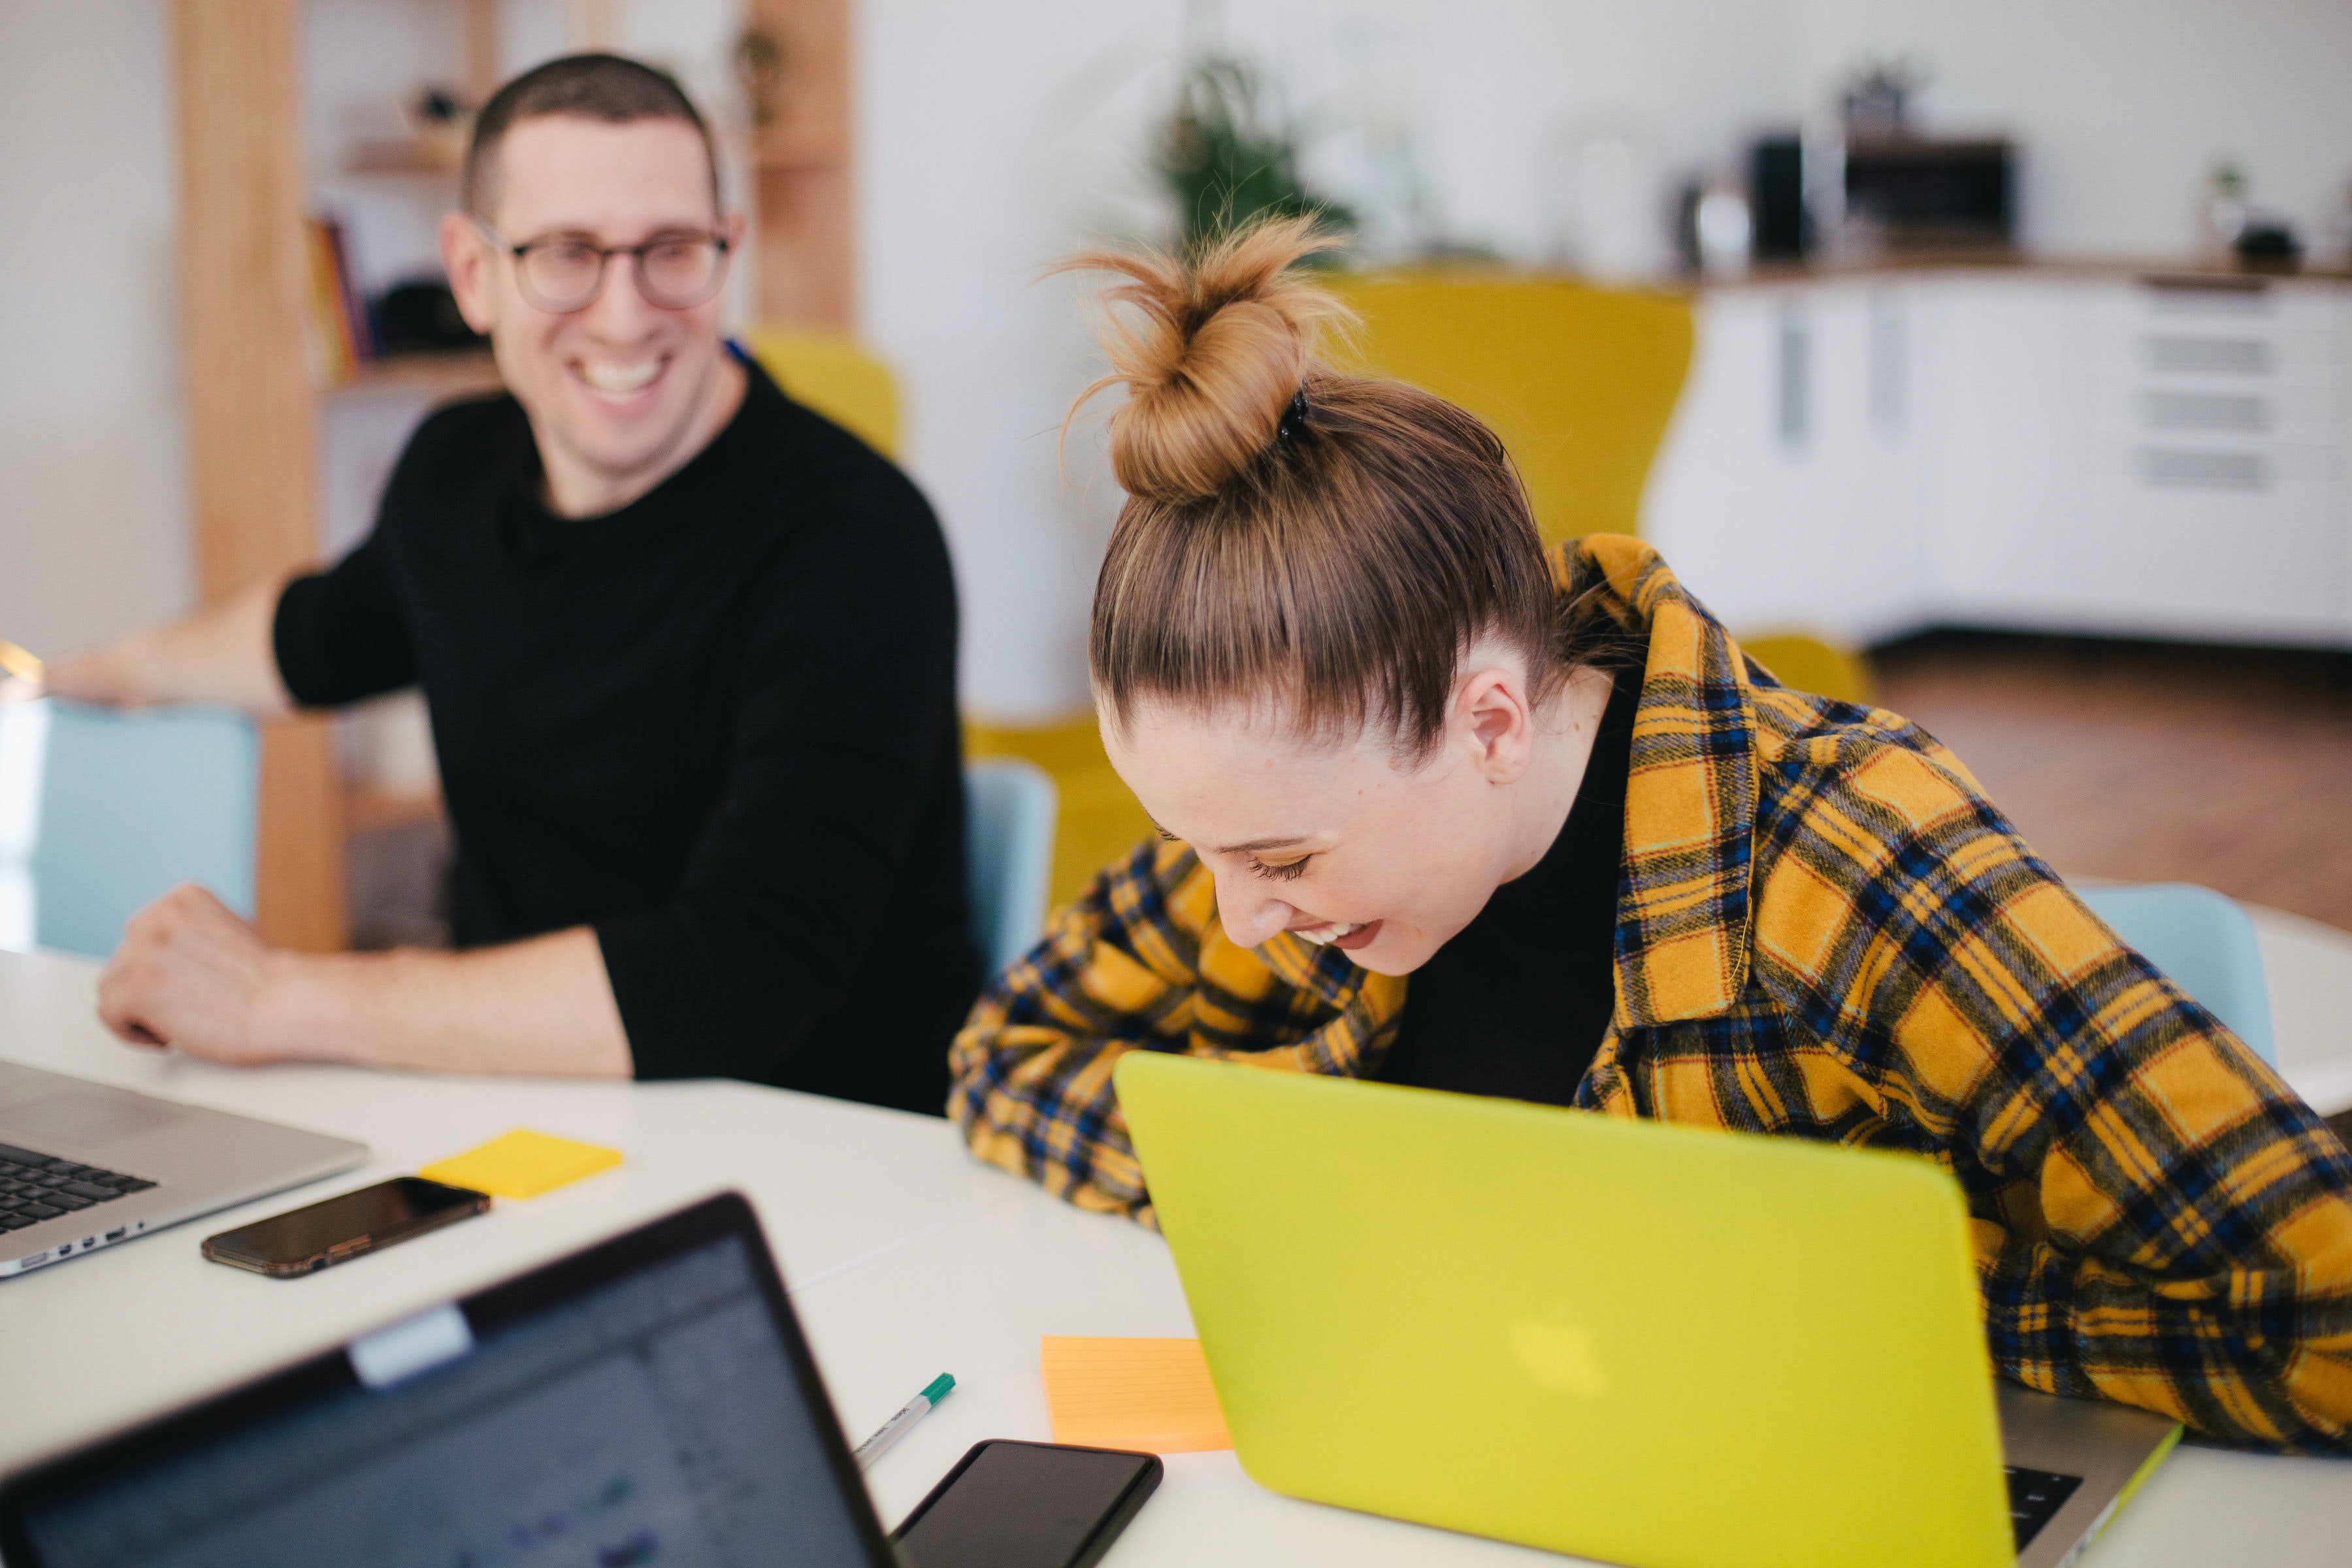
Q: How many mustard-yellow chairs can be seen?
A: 2